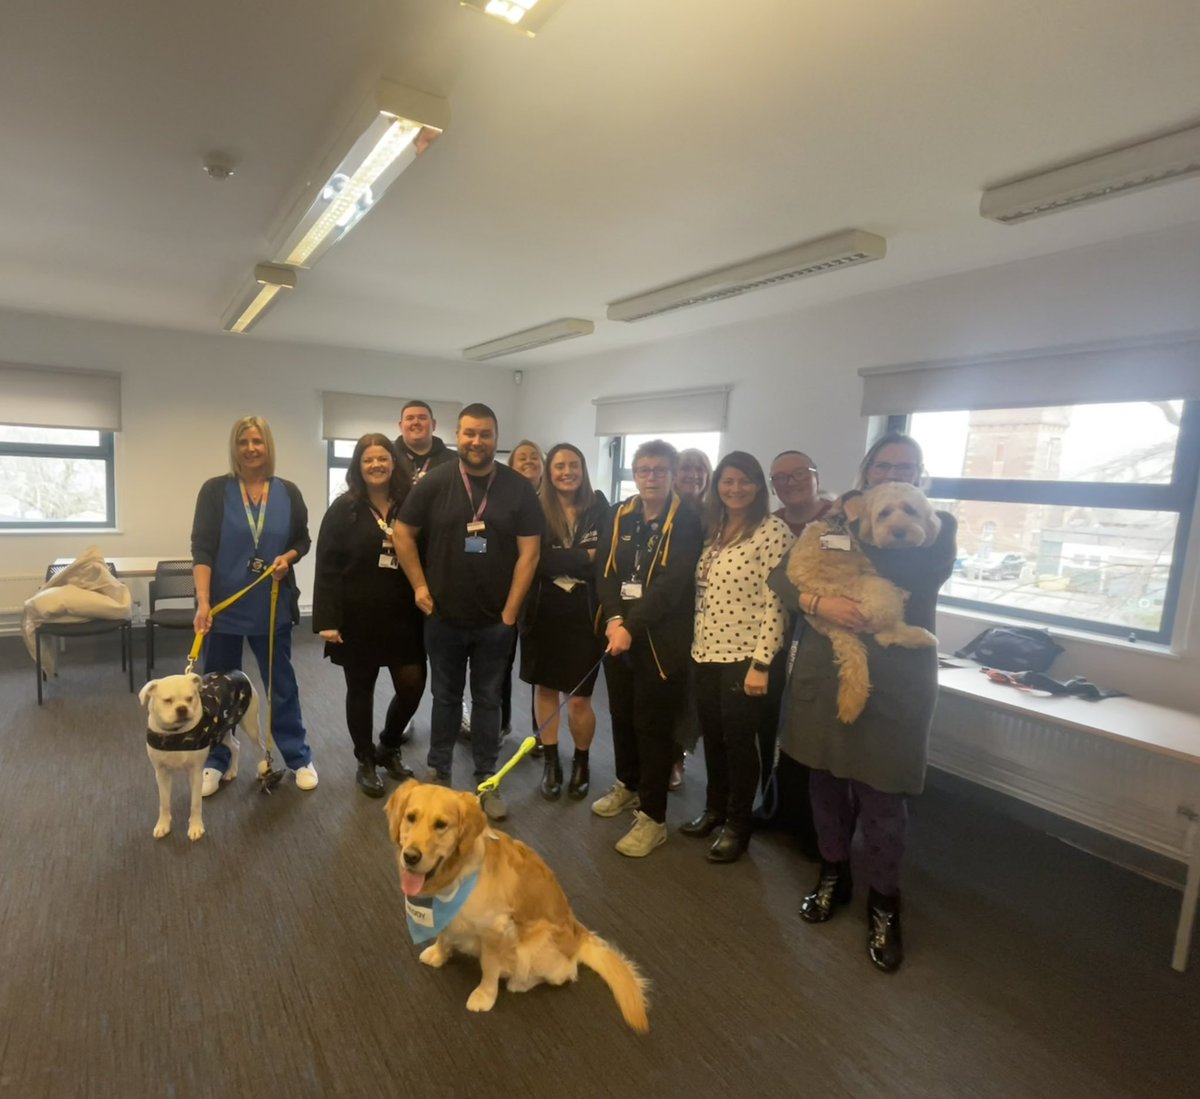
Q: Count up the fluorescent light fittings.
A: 6